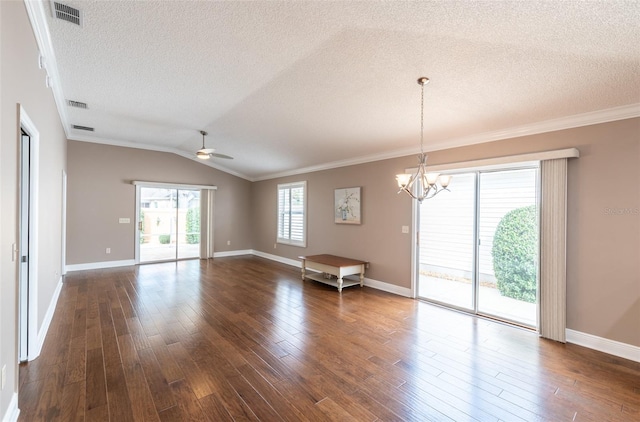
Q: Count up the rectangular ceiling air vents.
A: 3